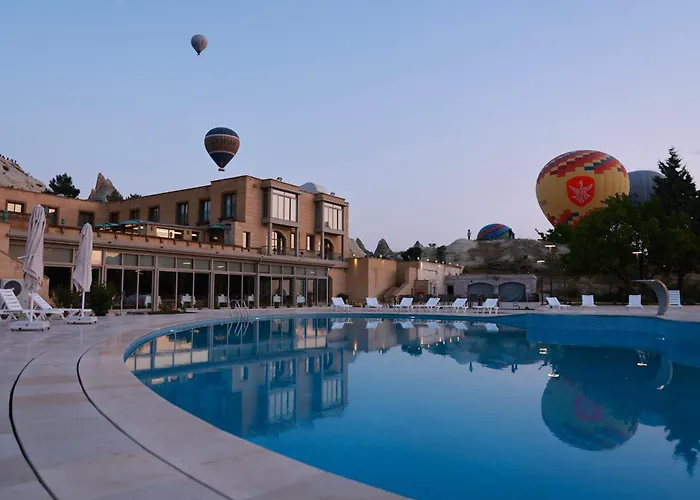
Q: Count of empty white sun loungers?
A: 12